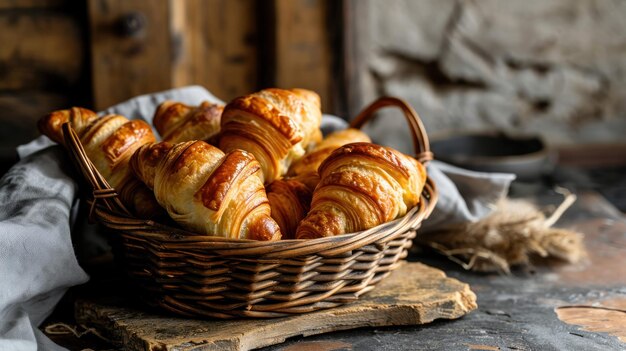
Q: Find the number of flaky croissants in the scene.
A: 7